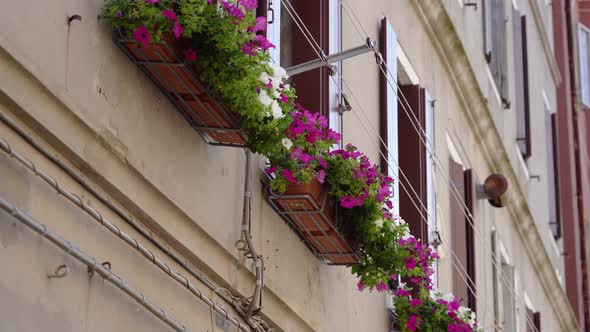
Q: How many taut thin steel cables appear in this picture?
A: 4